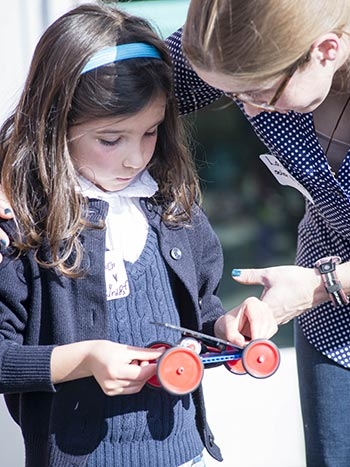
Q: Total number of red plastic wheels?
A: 4